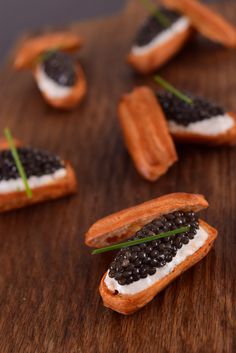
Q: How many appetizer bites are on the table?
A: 5